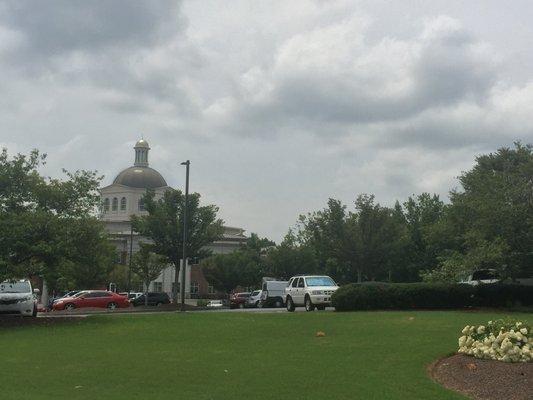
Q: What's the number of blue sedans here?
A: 0